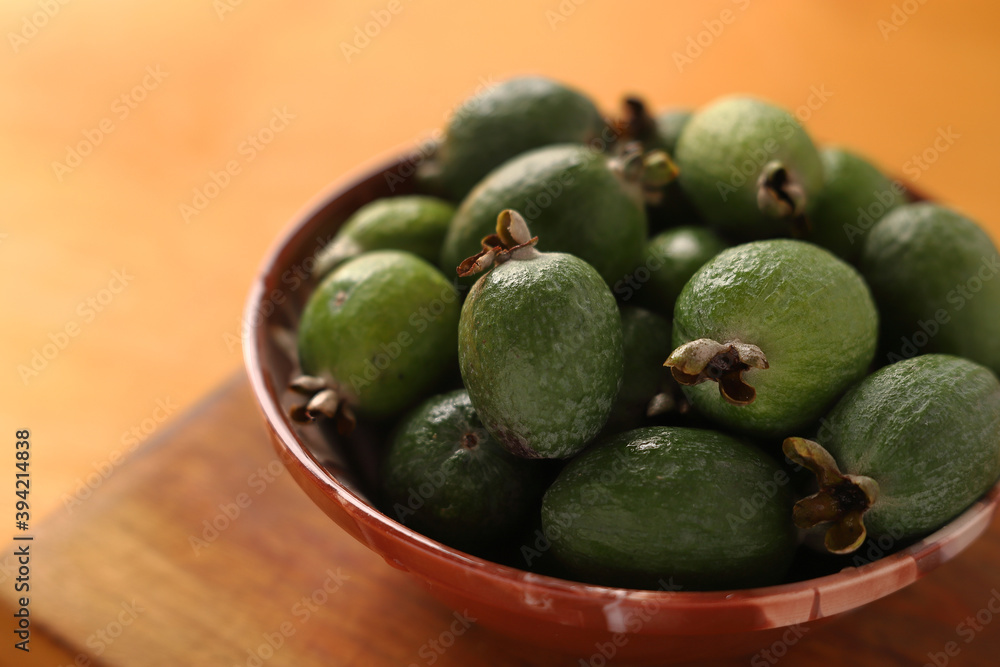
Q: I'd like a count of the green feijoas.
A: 15